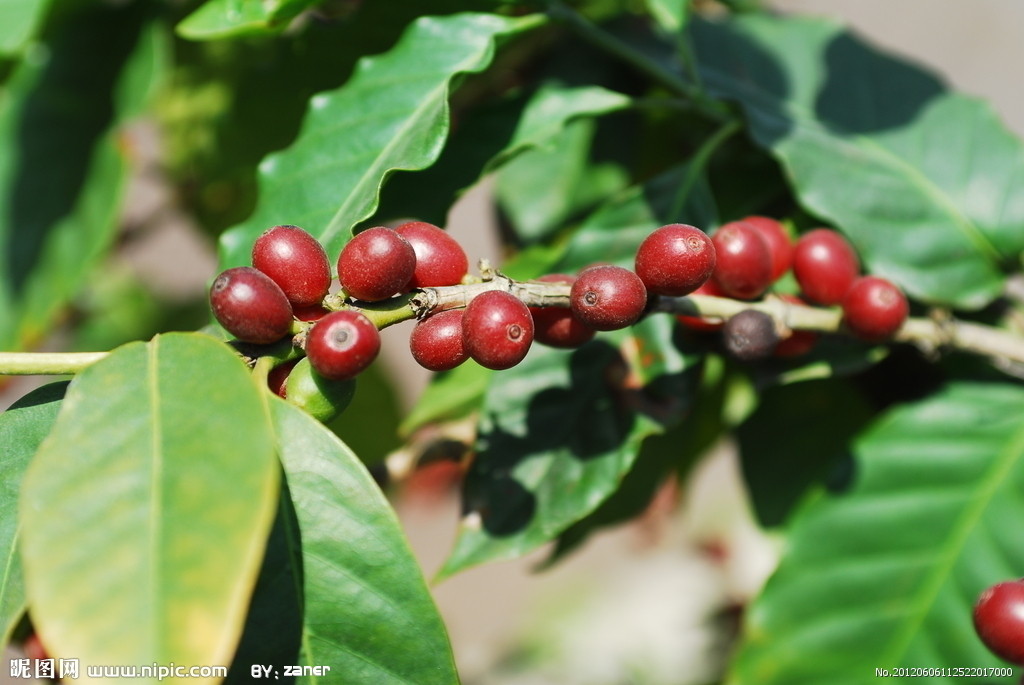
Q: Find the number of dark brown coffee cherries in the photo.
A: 1